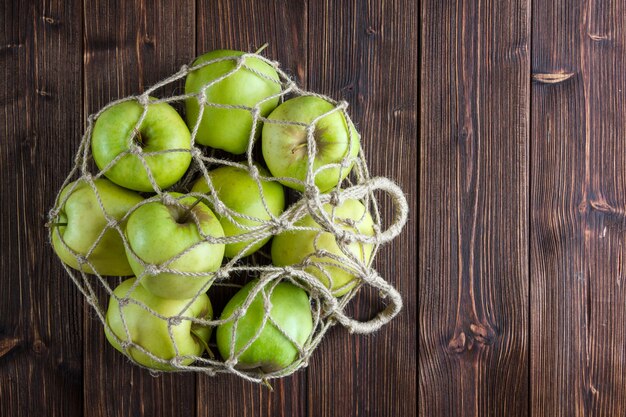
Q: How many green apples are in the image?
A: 9